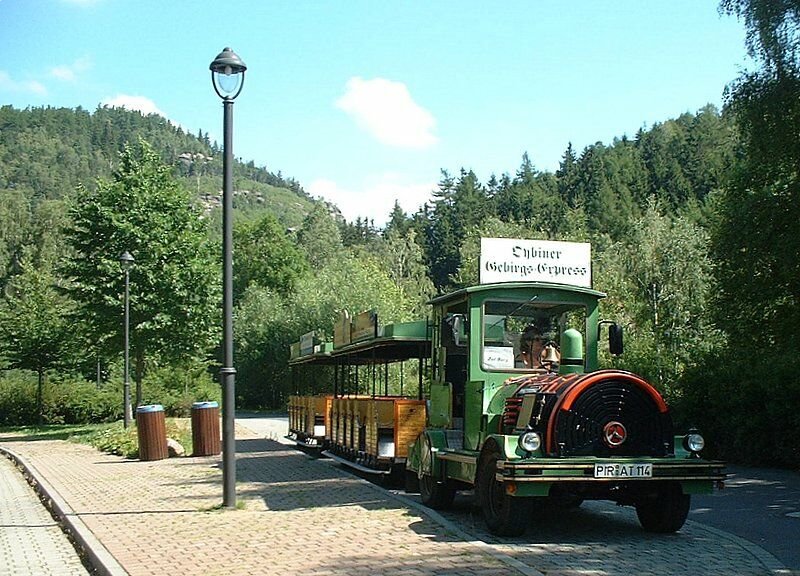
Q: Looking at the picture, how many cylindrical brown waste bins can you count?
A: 2